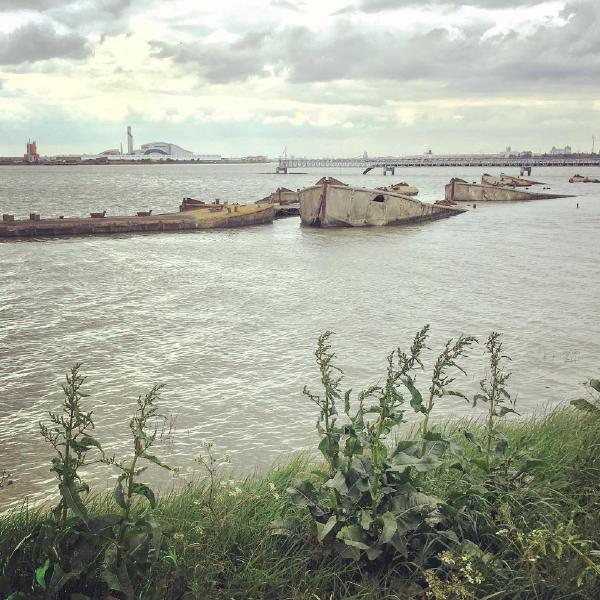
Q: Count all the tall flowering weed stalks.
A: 6